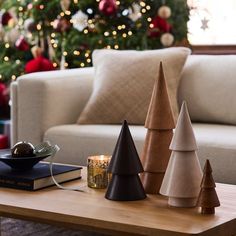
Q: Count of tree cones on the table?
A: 4